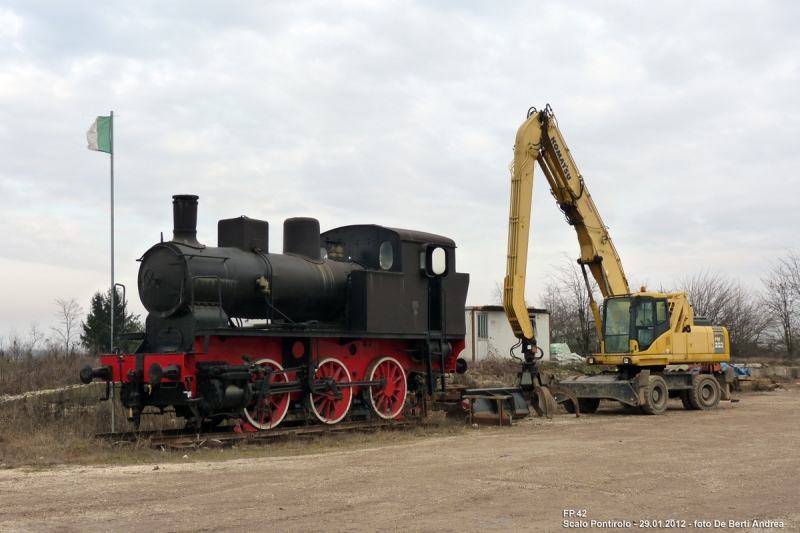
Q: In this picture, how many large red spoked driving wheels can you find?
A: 3